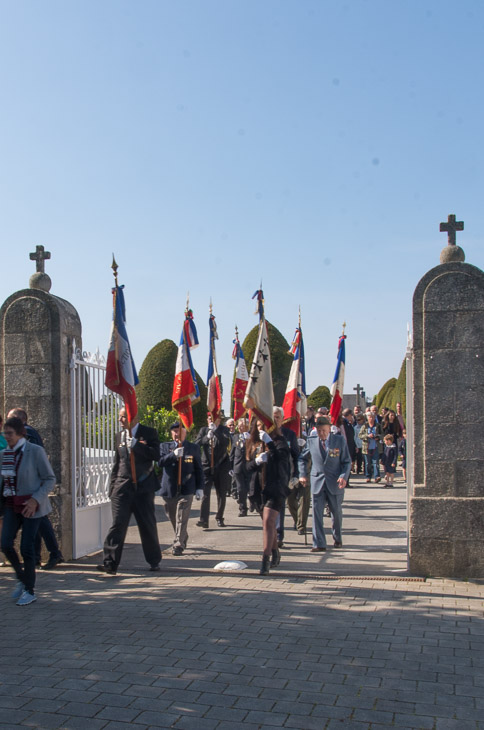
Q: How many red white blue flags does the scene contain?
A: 6